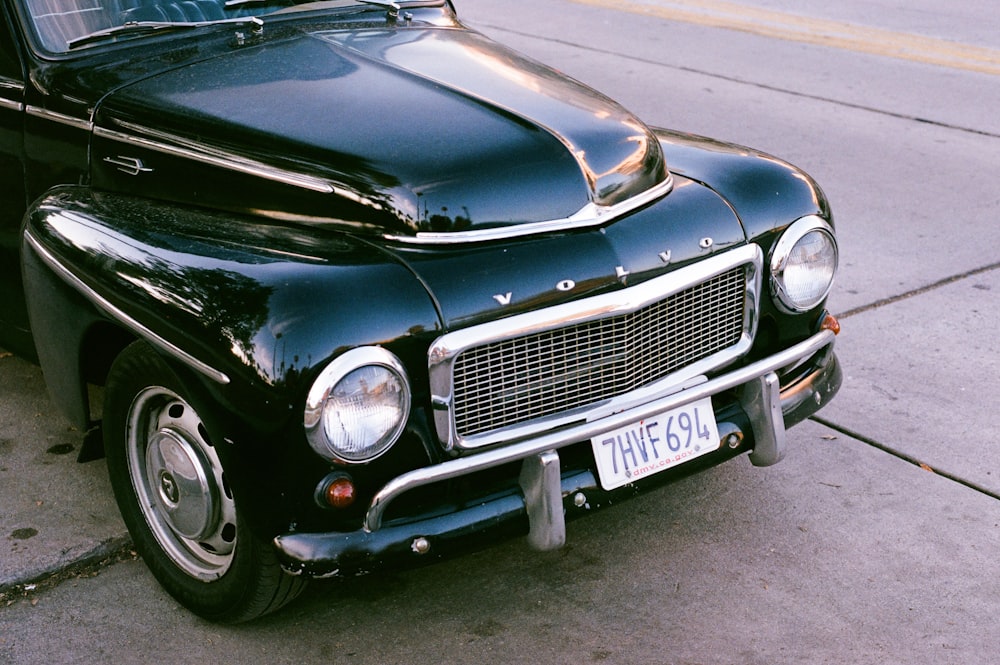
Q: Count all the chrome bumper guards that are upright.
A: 2